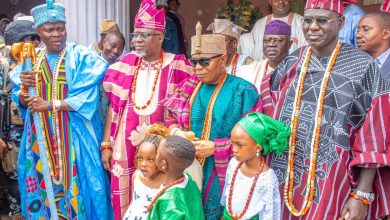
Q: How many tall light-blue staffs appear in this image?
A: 1